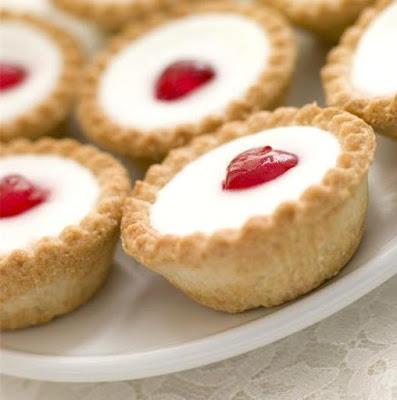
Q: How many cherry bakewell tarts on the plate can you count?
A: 7